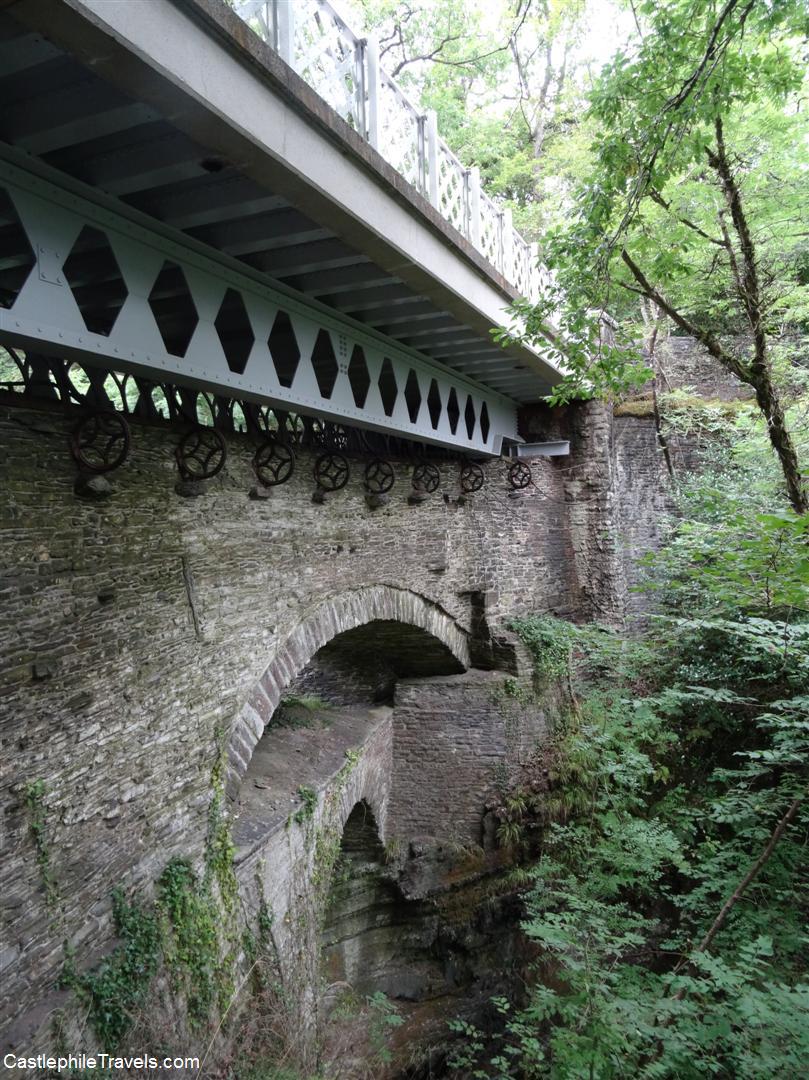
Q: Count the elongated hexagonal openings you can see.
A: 13